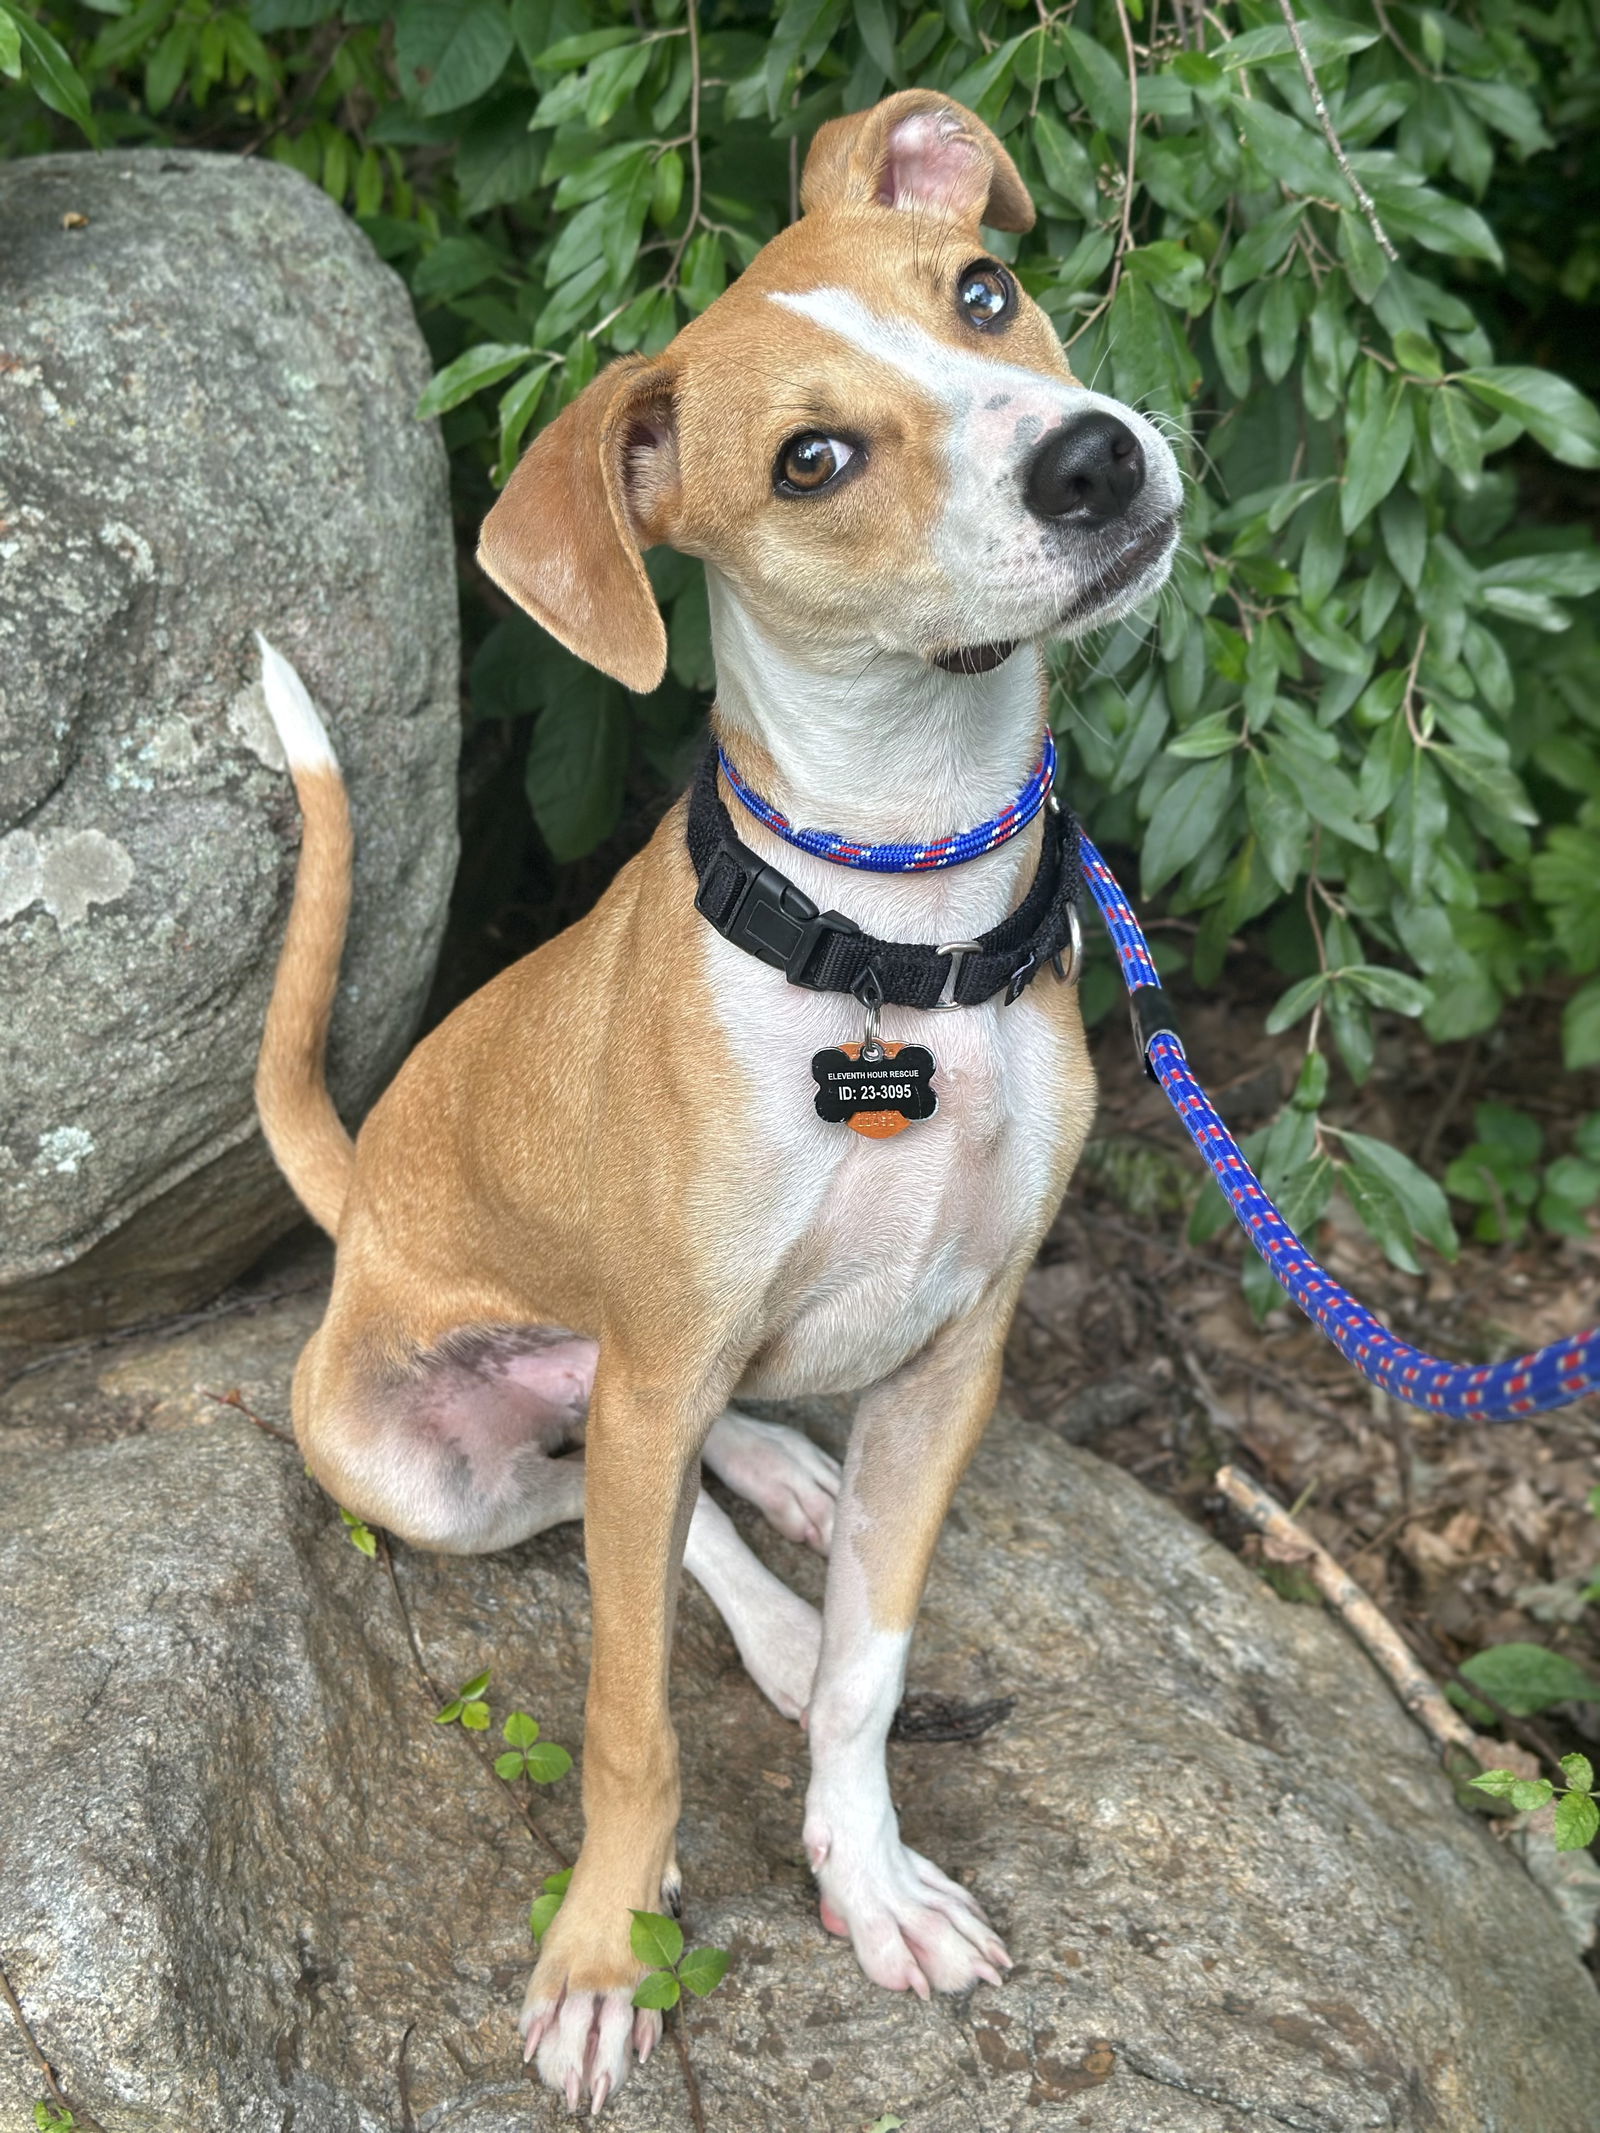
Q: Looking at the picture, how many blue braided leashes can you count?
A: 1